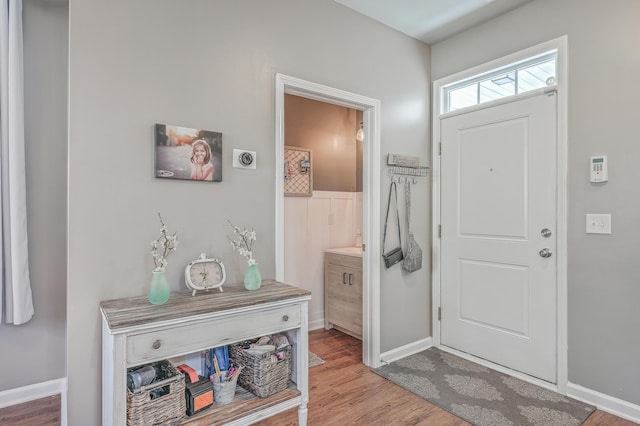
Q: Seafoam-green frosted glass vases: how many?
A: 2